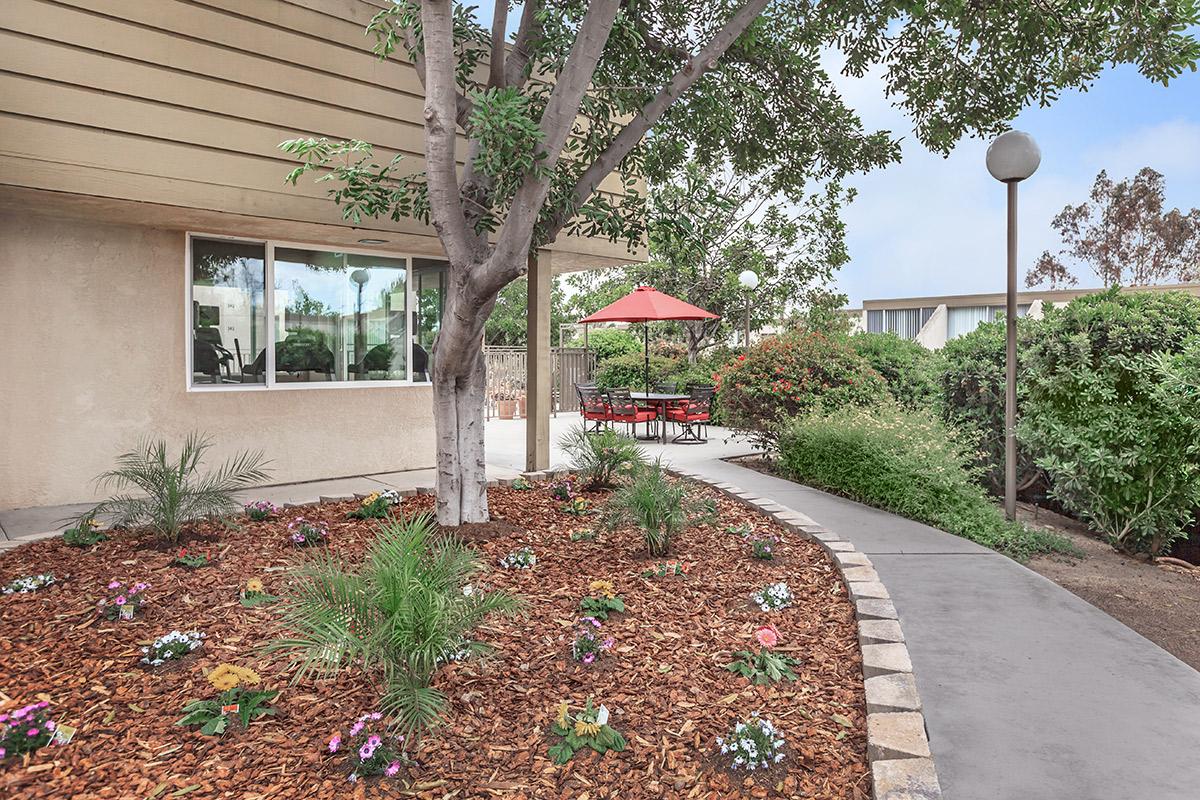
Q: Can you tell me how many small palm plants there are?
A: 4